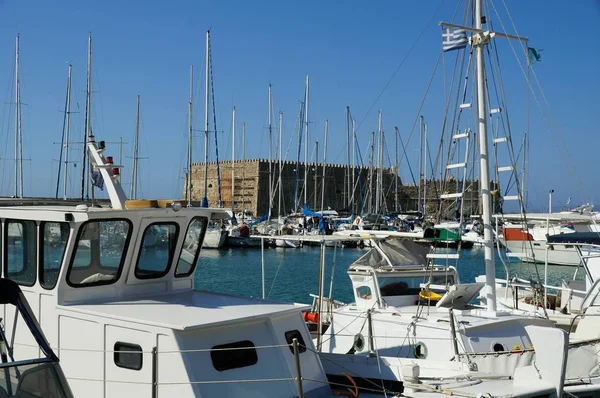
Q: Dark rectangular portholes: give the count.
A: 3